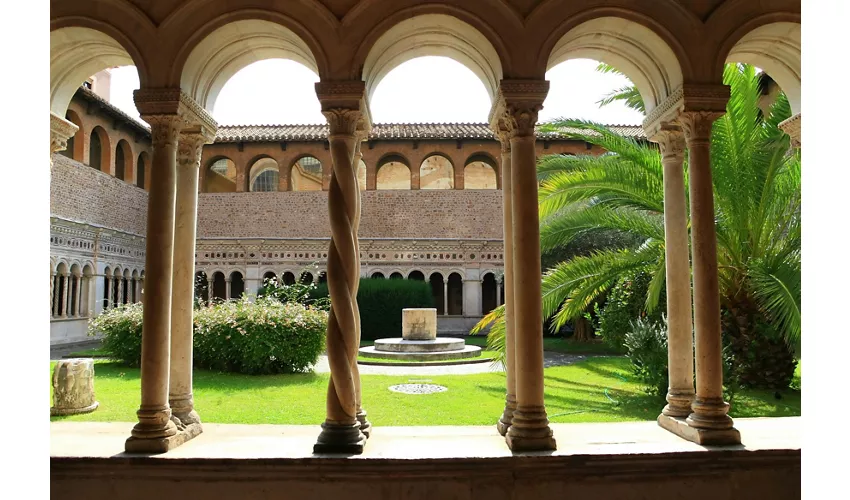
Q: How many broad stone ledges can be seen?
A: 1